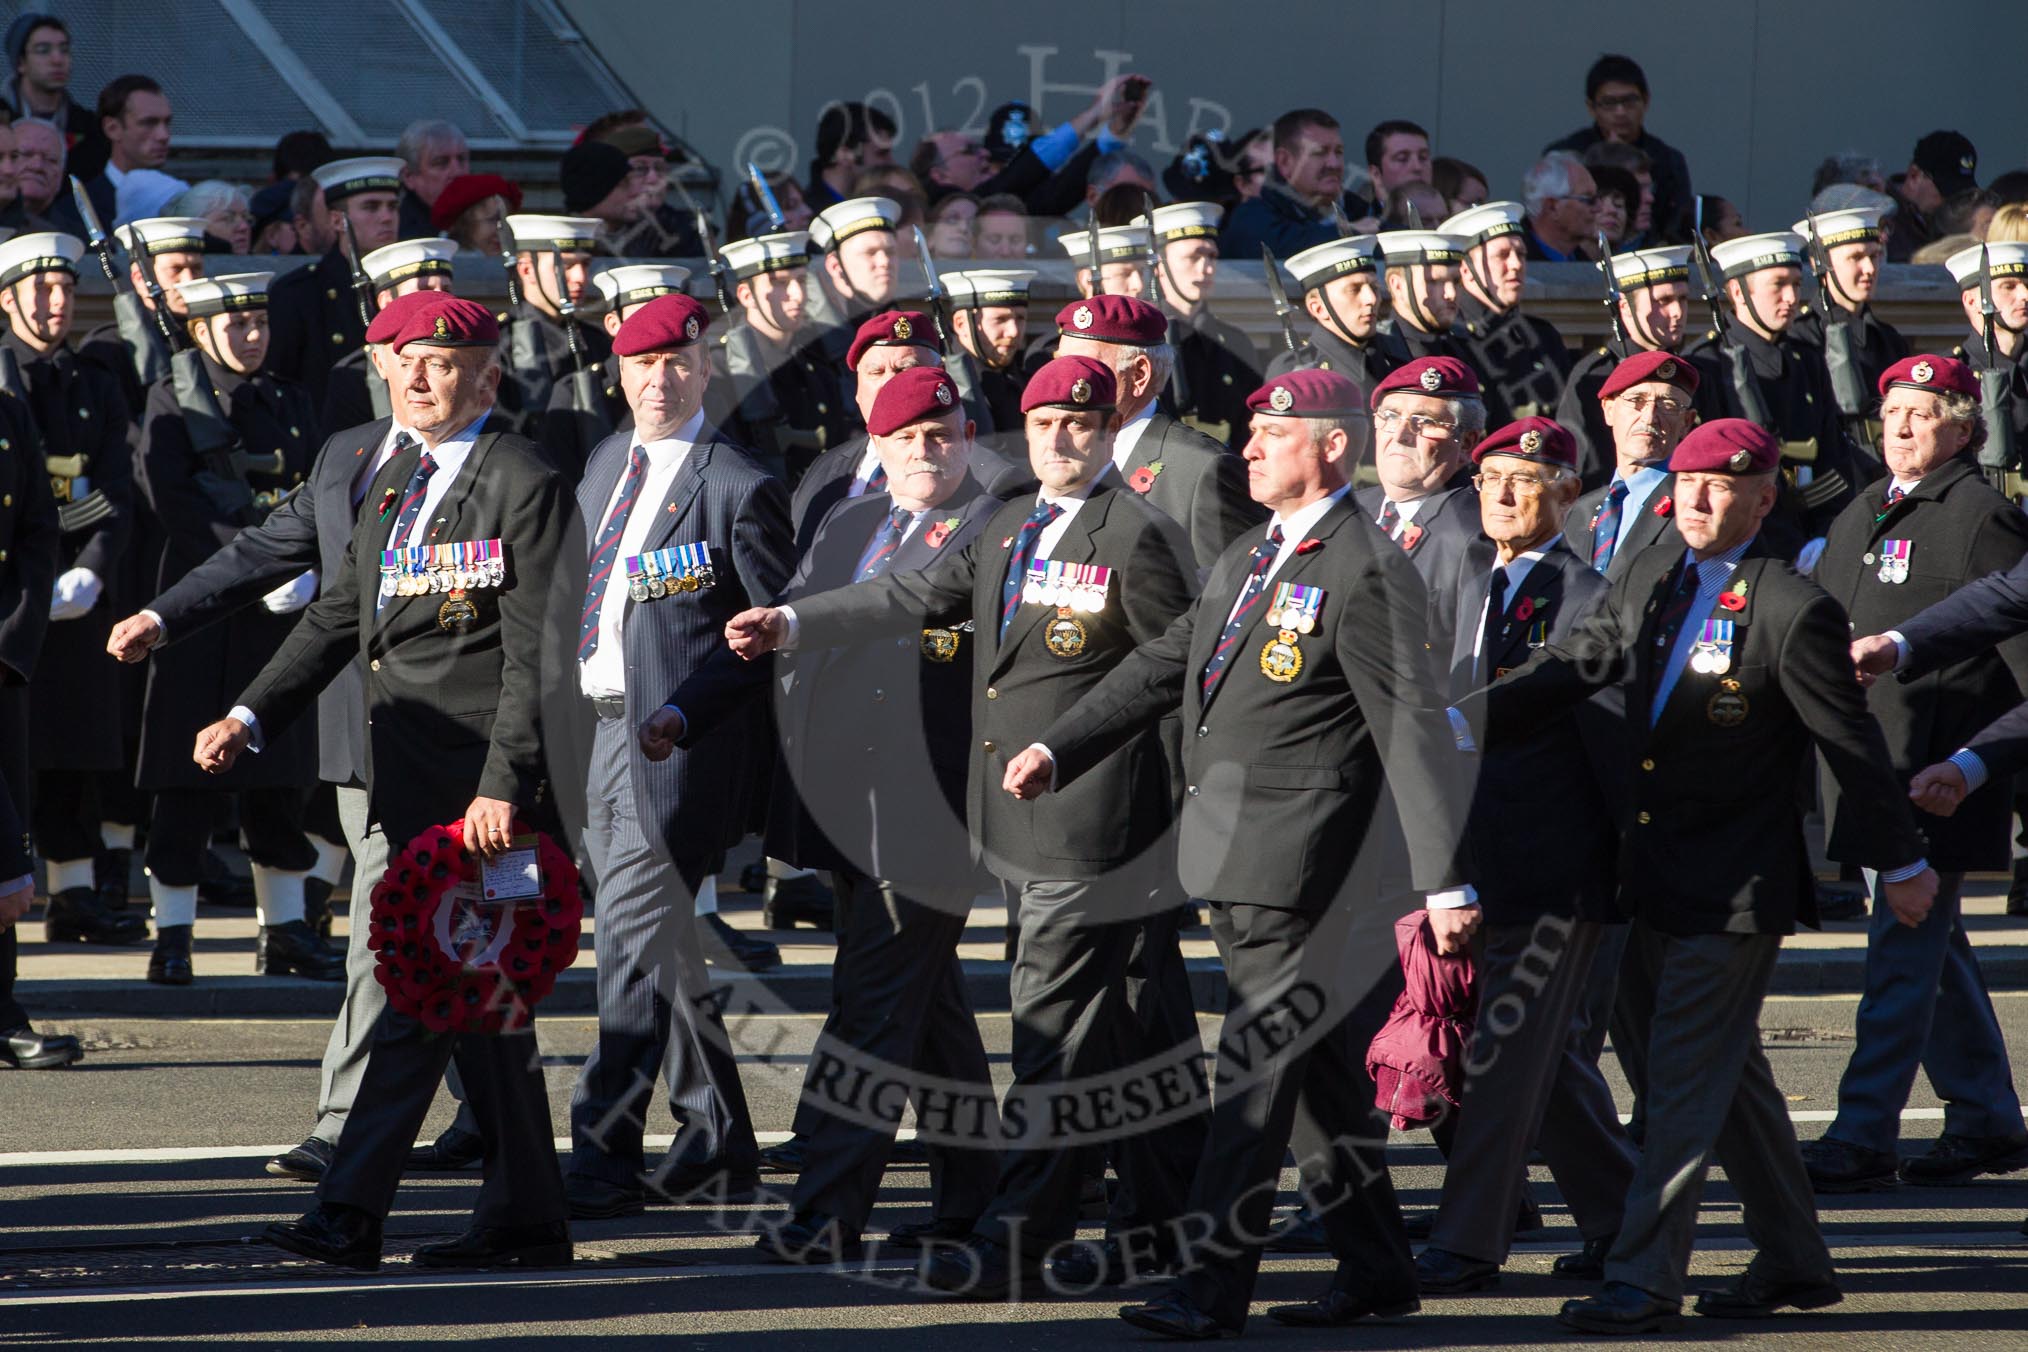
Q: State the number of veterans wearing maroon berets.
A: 13